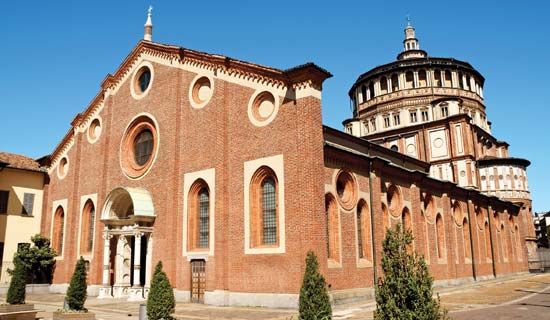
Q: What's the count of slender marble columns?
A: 2